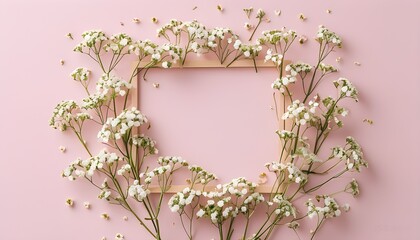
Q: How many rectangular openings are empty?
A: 1